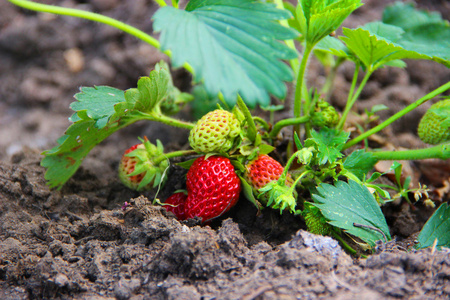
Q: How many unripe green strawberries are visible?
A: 4